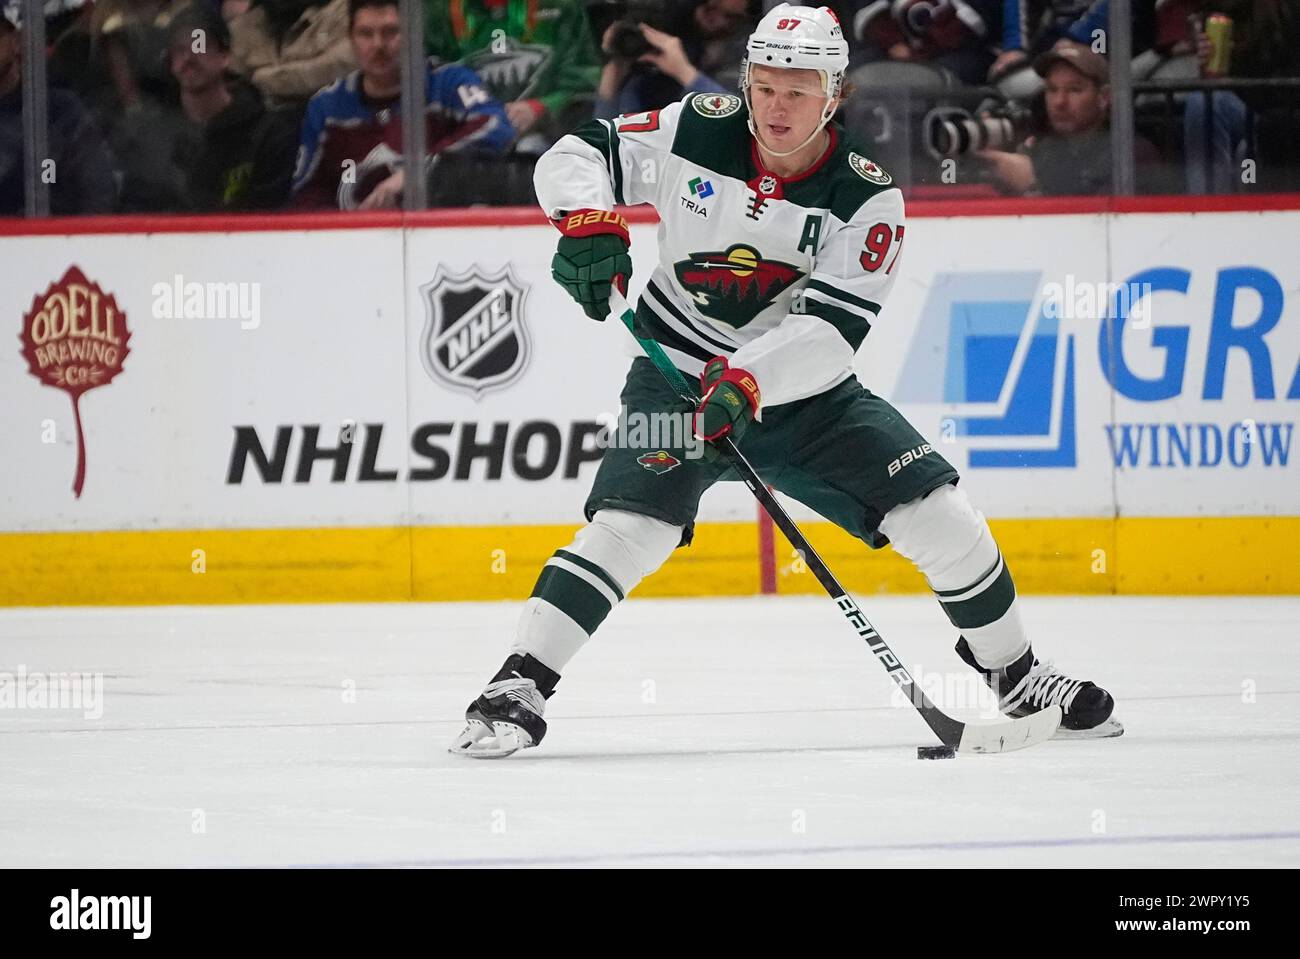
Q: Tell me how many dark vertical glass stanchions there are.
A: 3